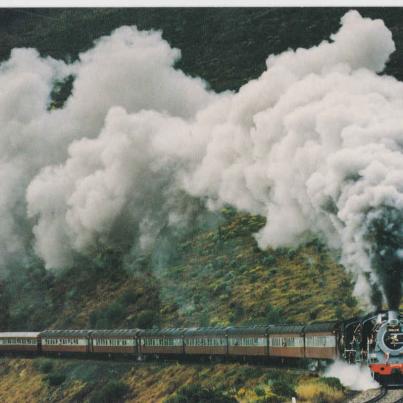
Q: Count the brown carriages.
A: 8